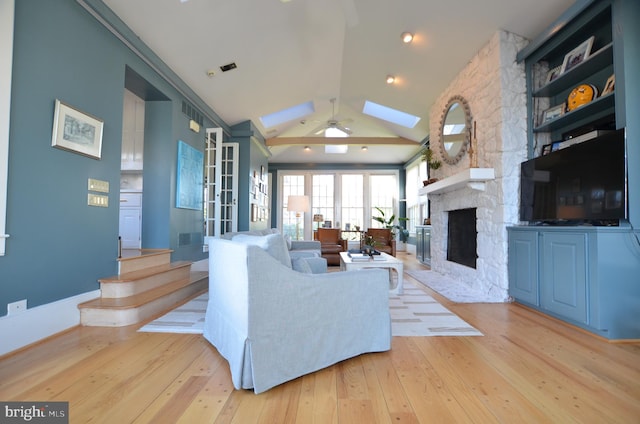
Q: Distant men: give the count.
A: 0